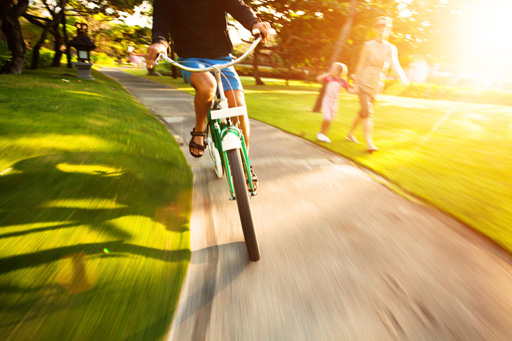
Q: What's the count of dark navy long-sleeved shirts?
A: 1